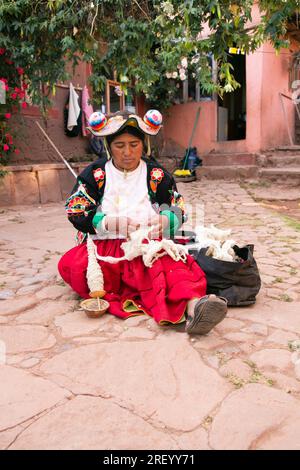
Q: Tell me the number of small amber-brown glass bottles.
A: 0